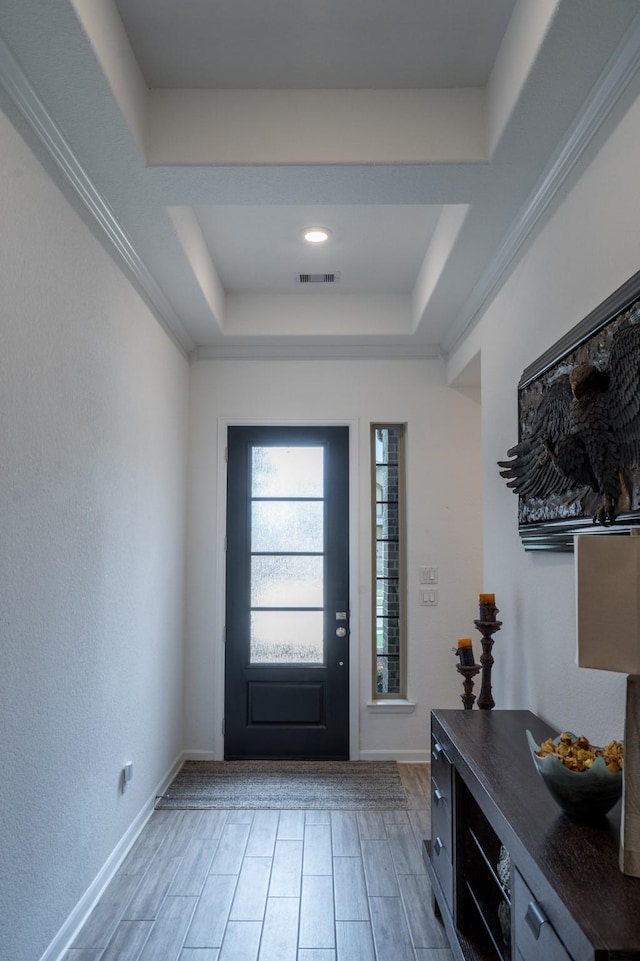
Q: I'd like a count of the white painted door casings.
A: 1